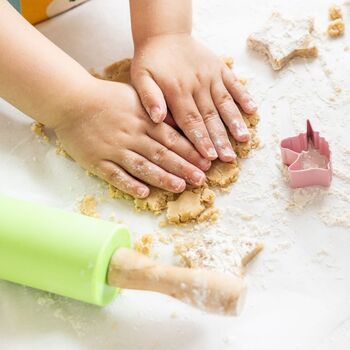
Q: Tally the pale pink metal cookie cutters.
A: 1